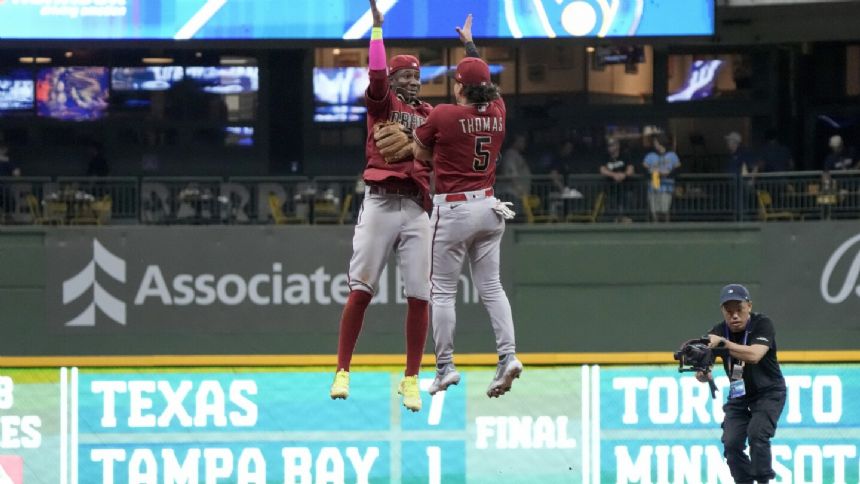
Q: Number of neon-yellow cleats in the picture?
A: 2